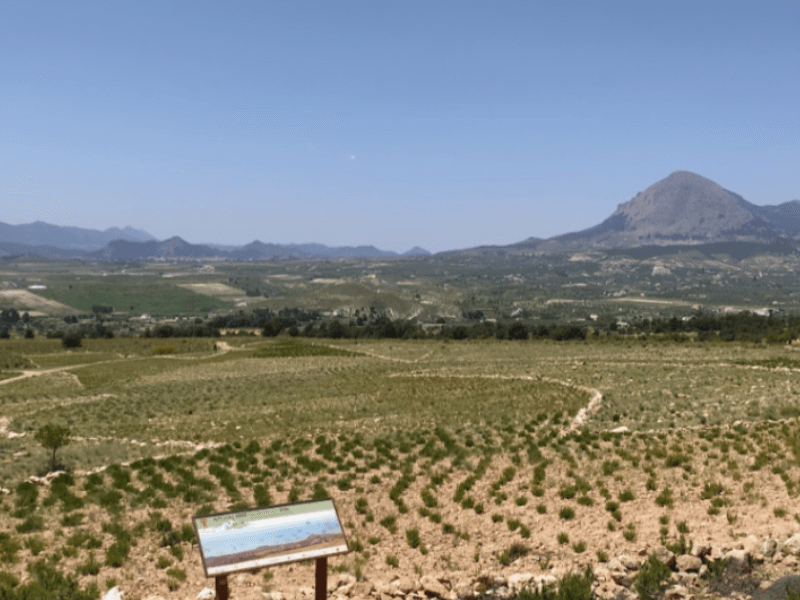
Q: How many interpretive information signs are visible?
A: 1